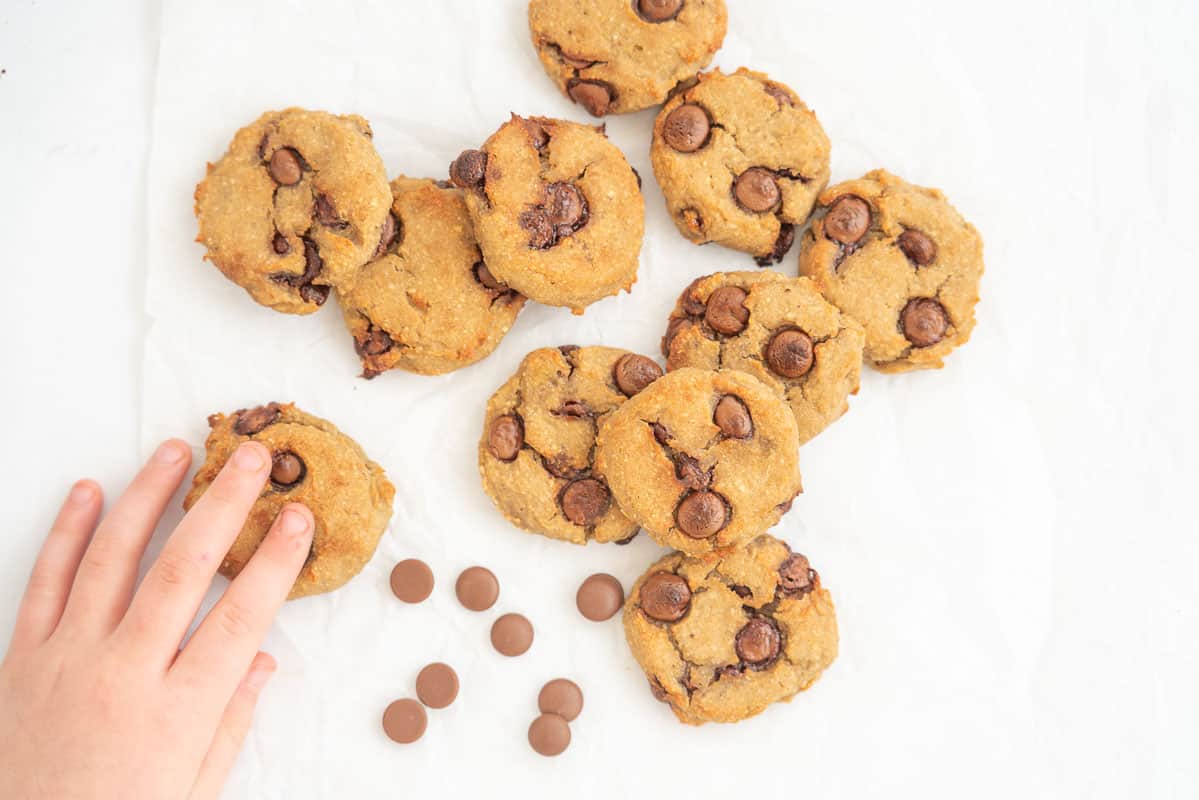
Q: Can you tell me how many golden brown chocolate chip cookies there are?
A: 11